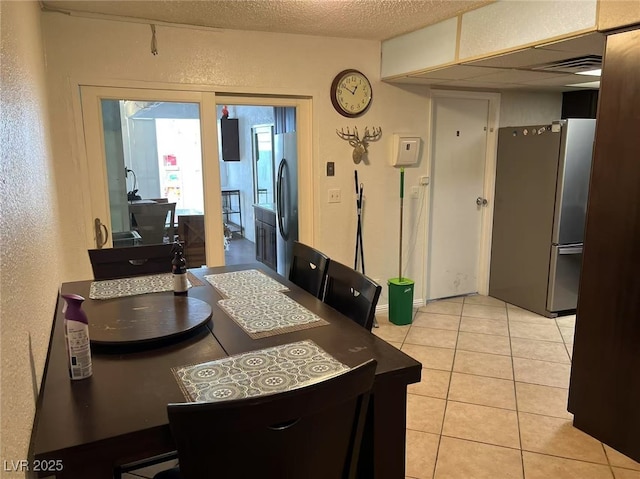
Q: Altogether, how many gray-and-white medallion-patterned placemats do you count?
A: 4